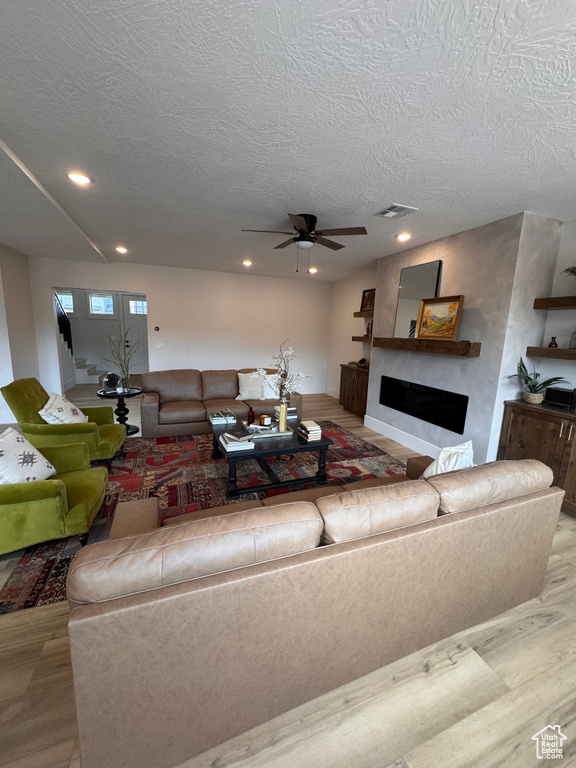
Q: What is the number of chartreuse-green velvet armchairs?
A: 2